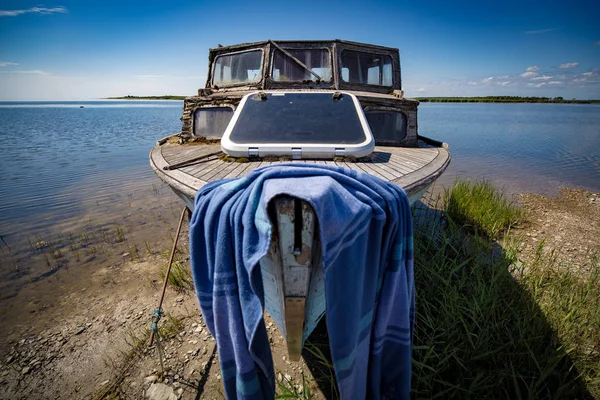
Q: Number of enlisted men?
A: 0